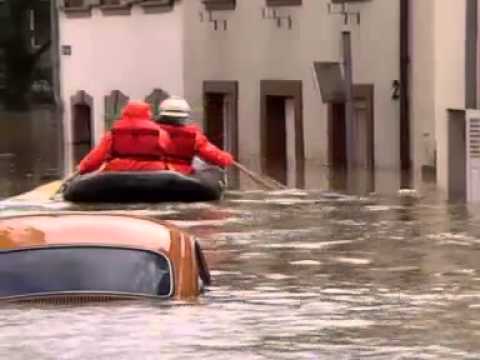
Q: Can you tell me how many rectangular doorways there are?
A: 3